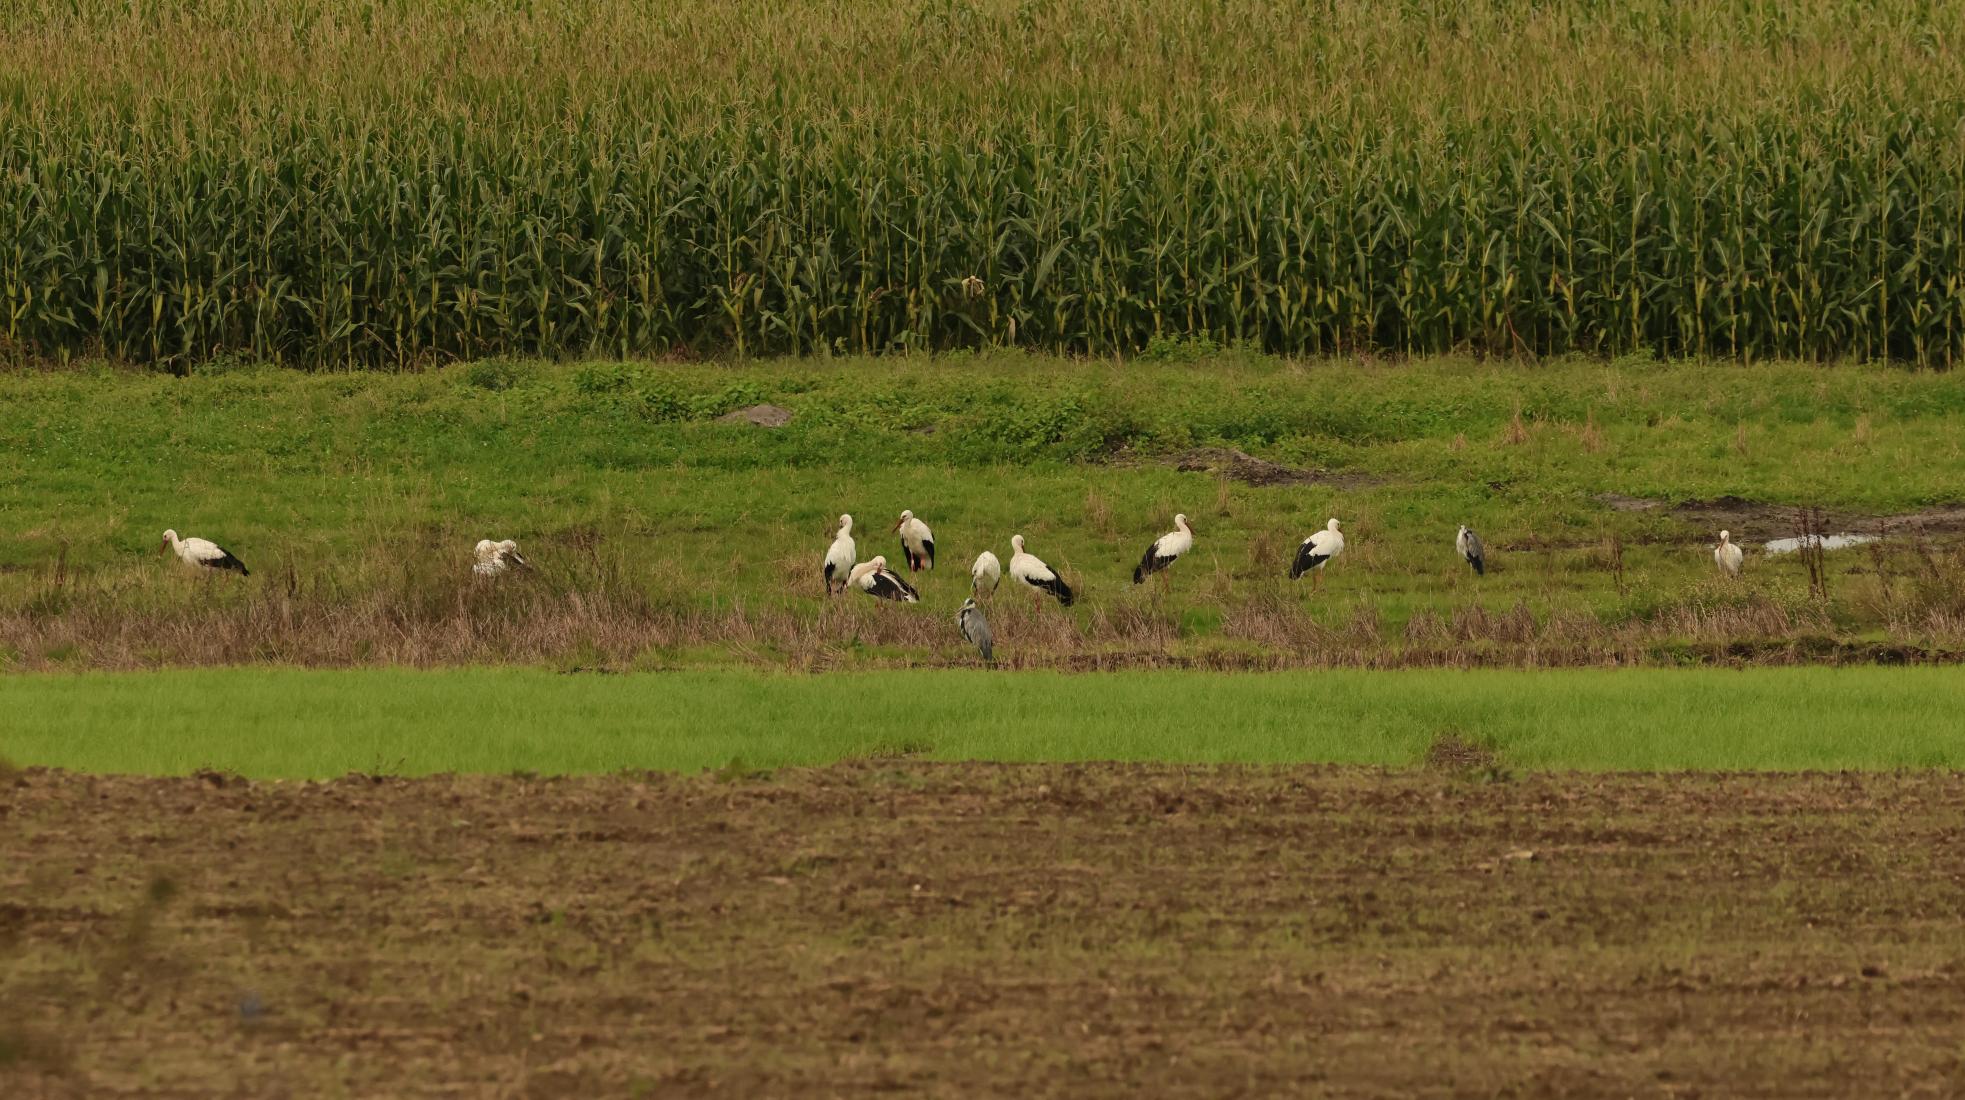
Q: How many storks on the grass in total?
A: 10